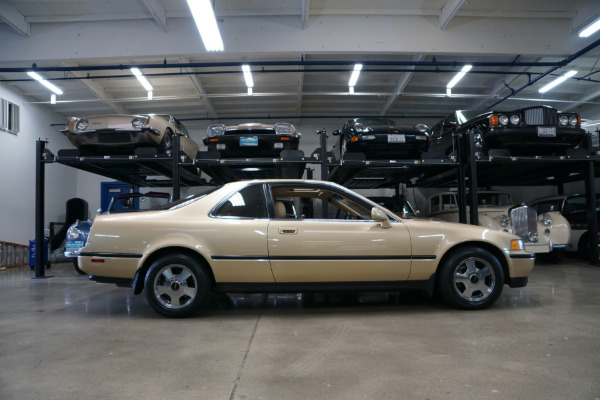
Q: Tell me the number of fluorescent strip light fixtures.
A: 8